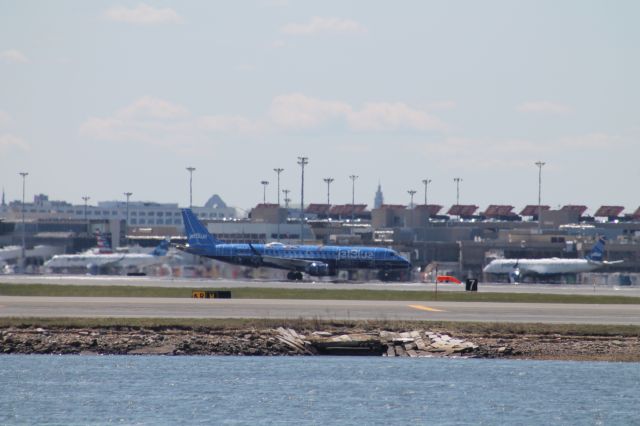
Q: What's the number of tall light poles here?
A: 14